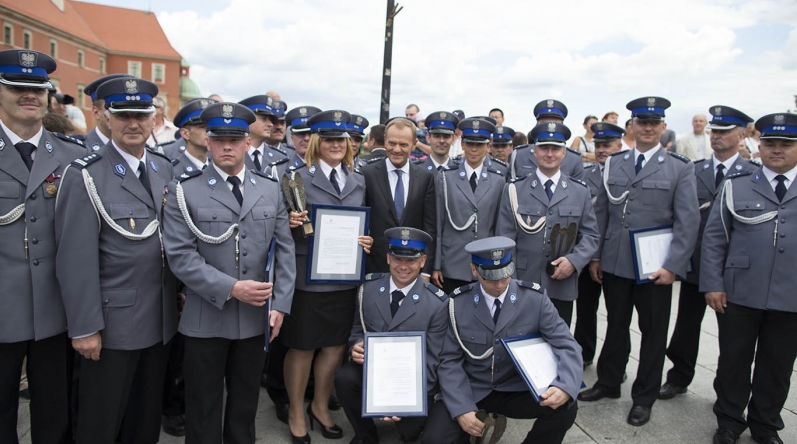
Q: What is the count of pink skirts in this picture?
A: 0